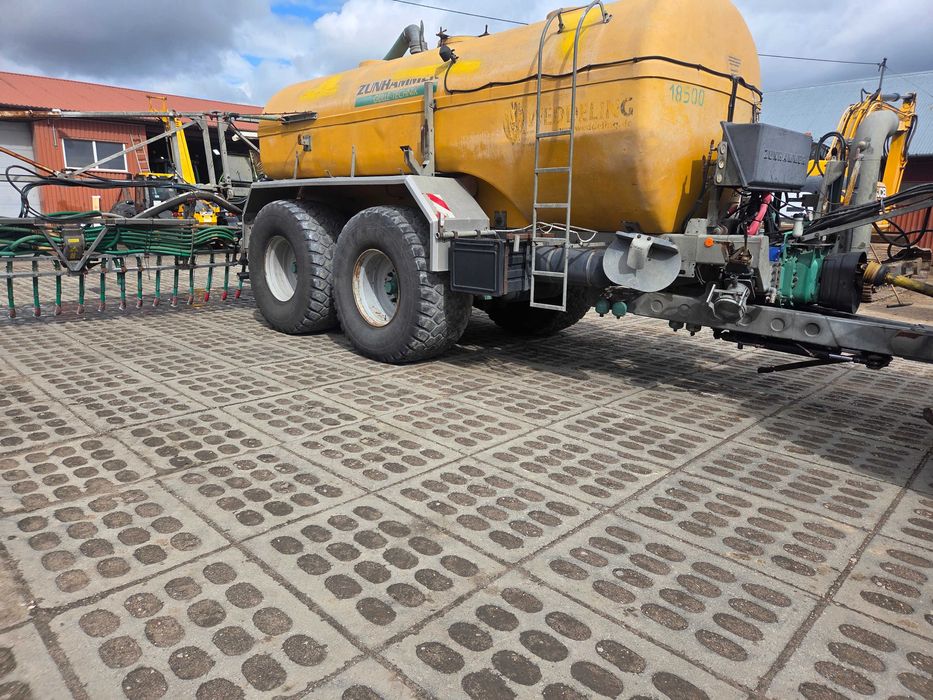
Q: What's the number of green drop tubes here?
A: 13